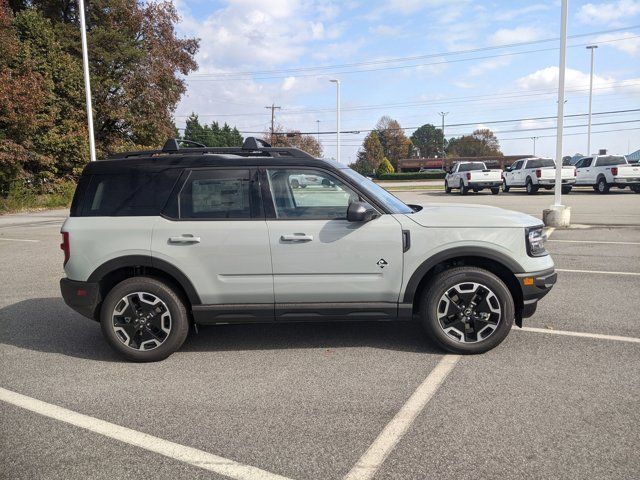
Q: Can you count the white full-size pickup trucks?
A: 3